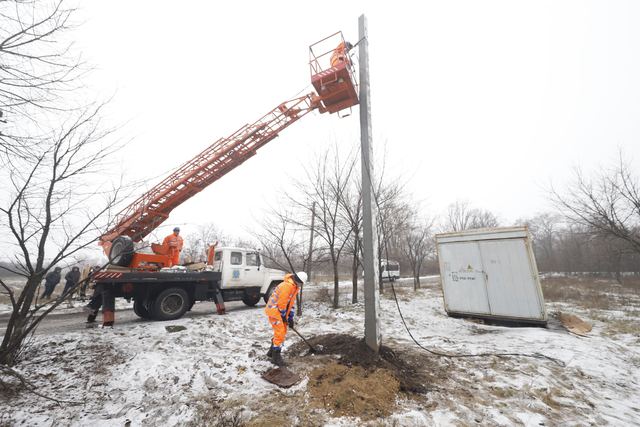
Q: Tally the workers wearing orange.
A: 3